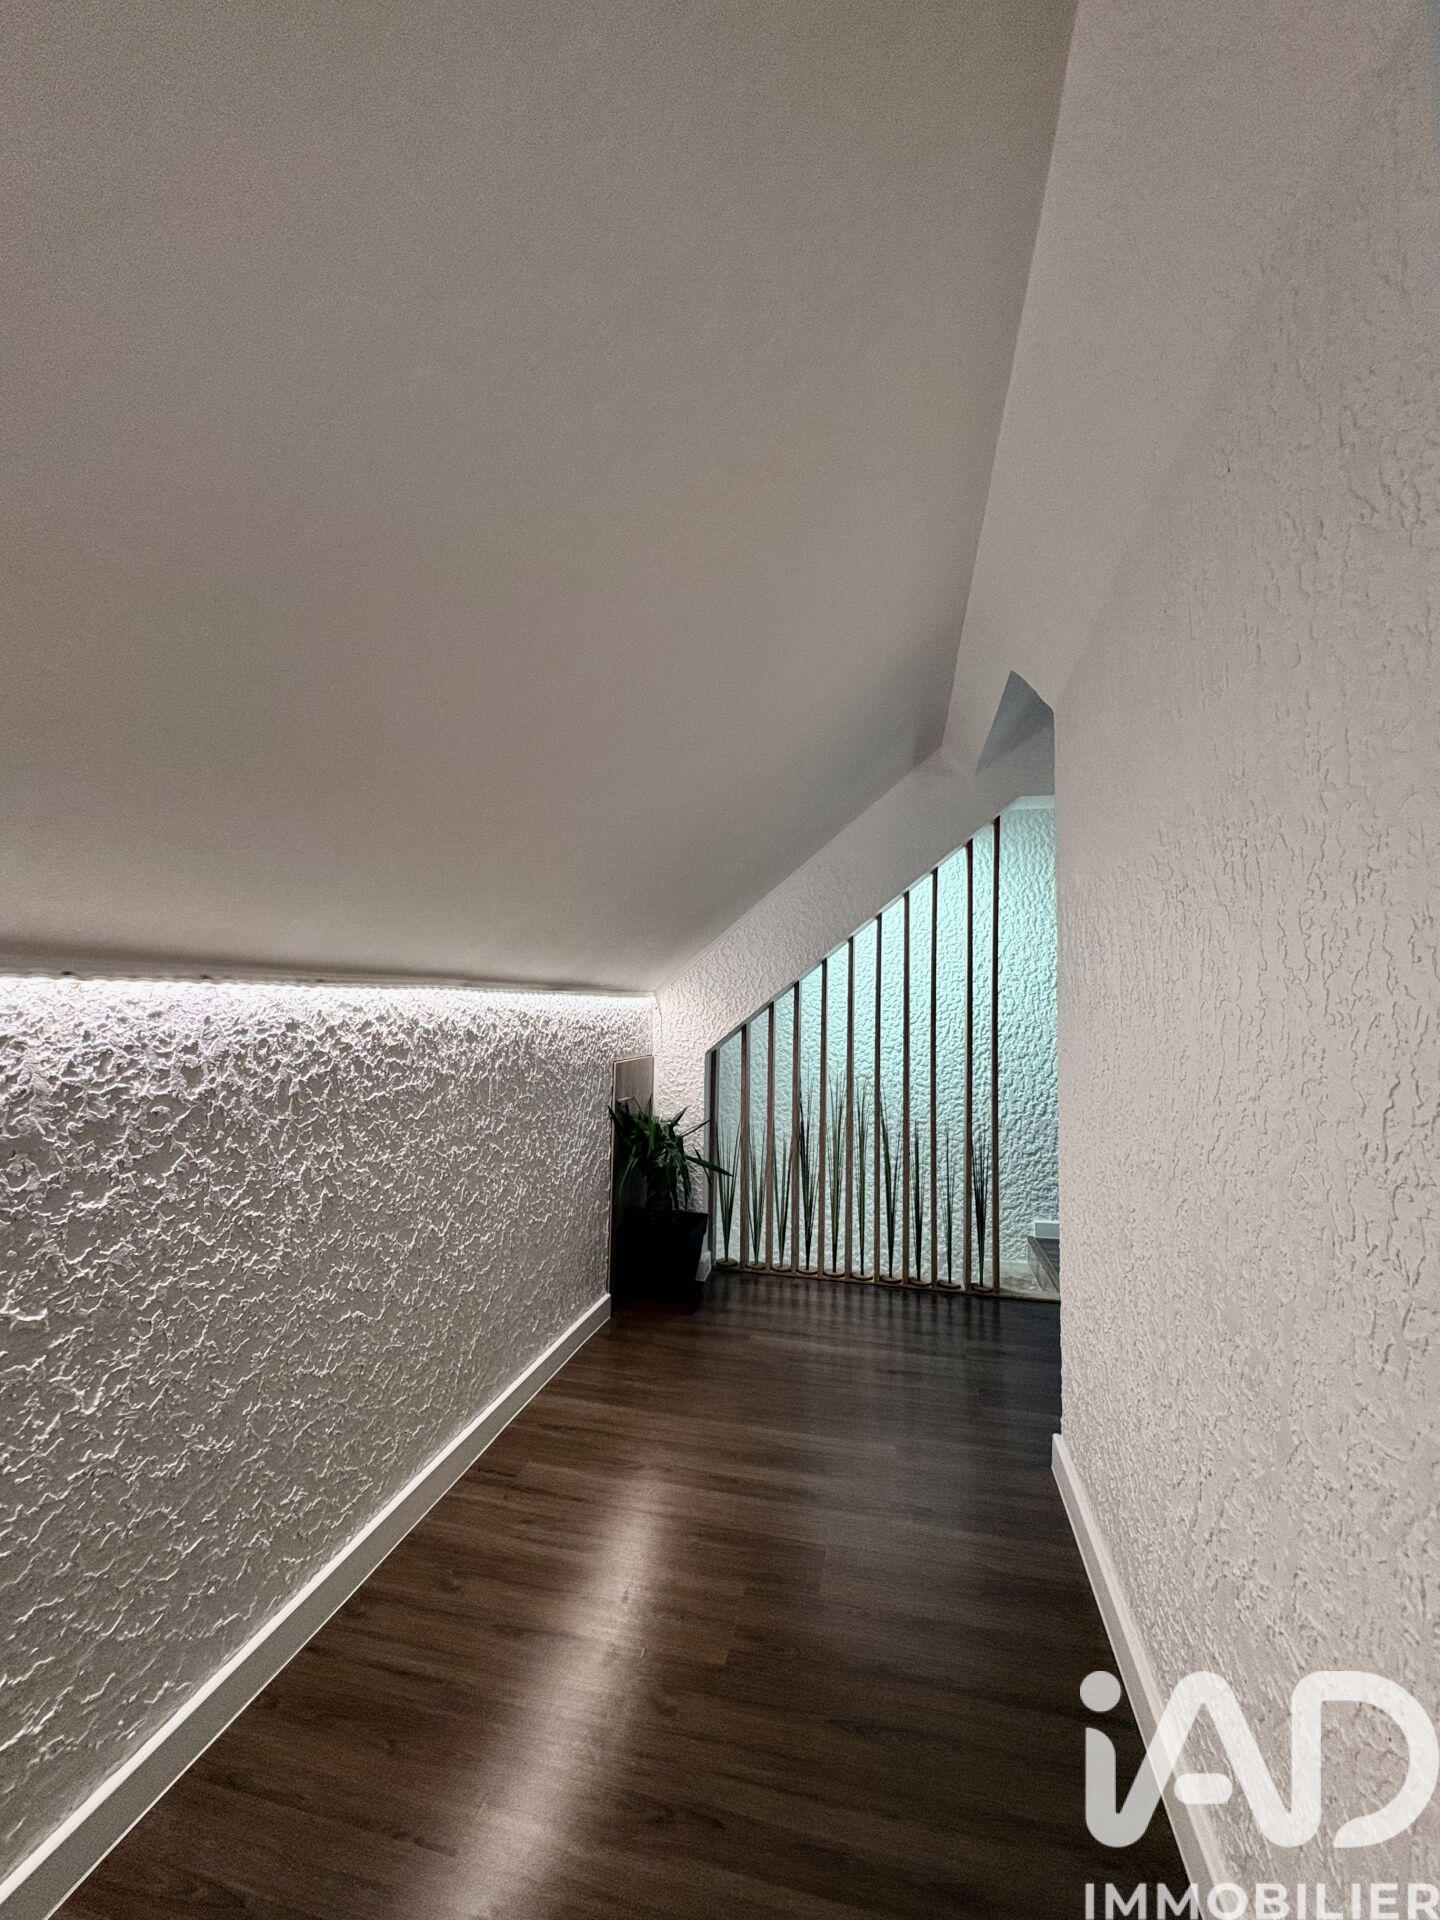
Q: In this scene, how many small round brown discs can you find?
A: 10